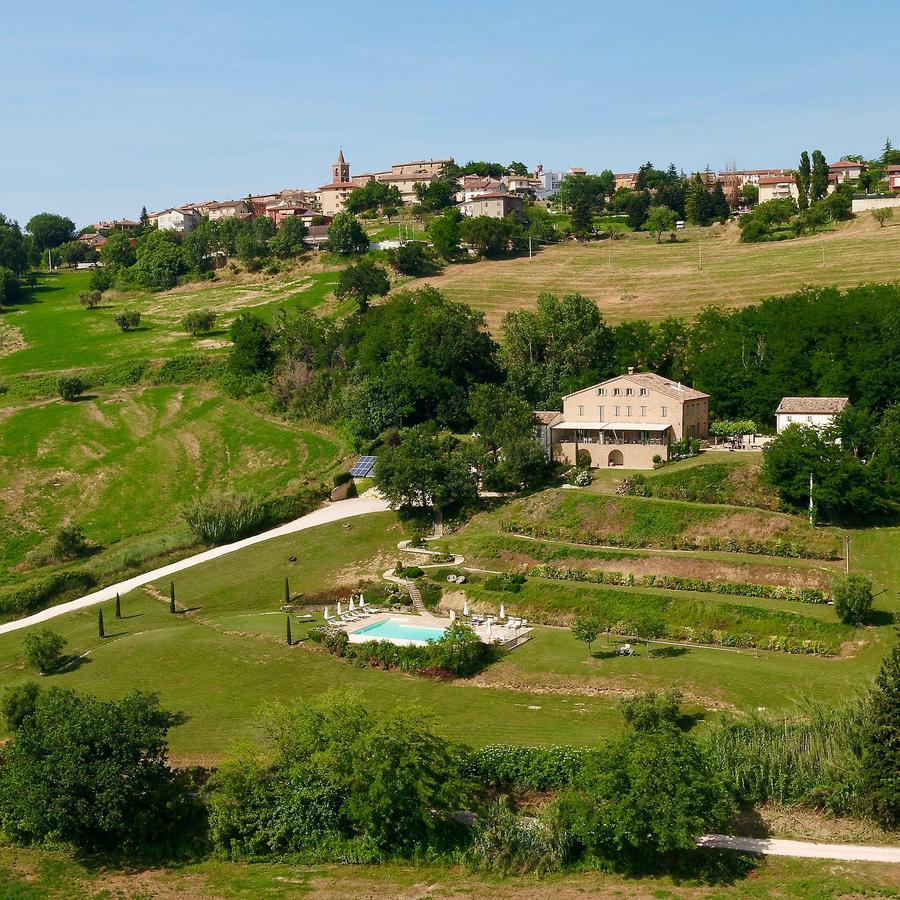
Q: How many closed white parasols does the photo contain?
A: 7